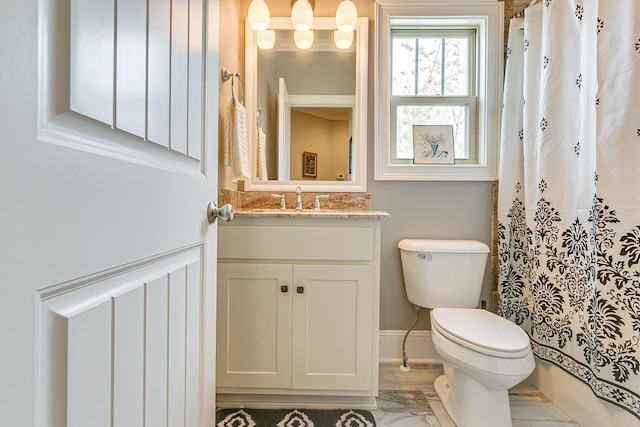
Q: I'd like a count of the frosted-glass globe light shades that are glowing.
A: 3